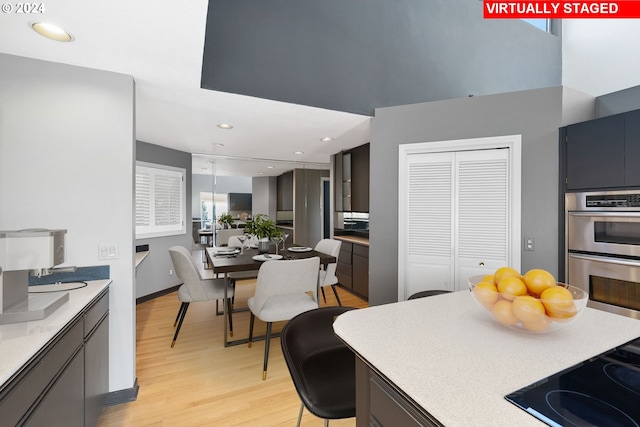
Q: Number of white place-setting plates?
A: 4